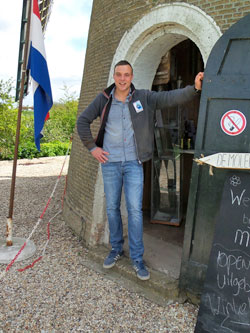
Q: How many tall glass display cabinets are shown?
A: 1